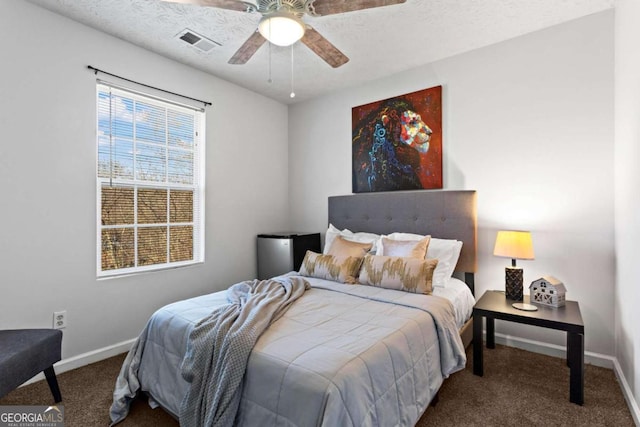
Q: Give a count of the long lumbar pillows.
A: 2